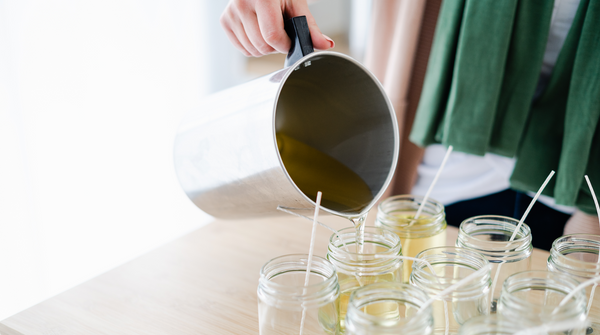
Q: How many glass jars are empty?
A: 7